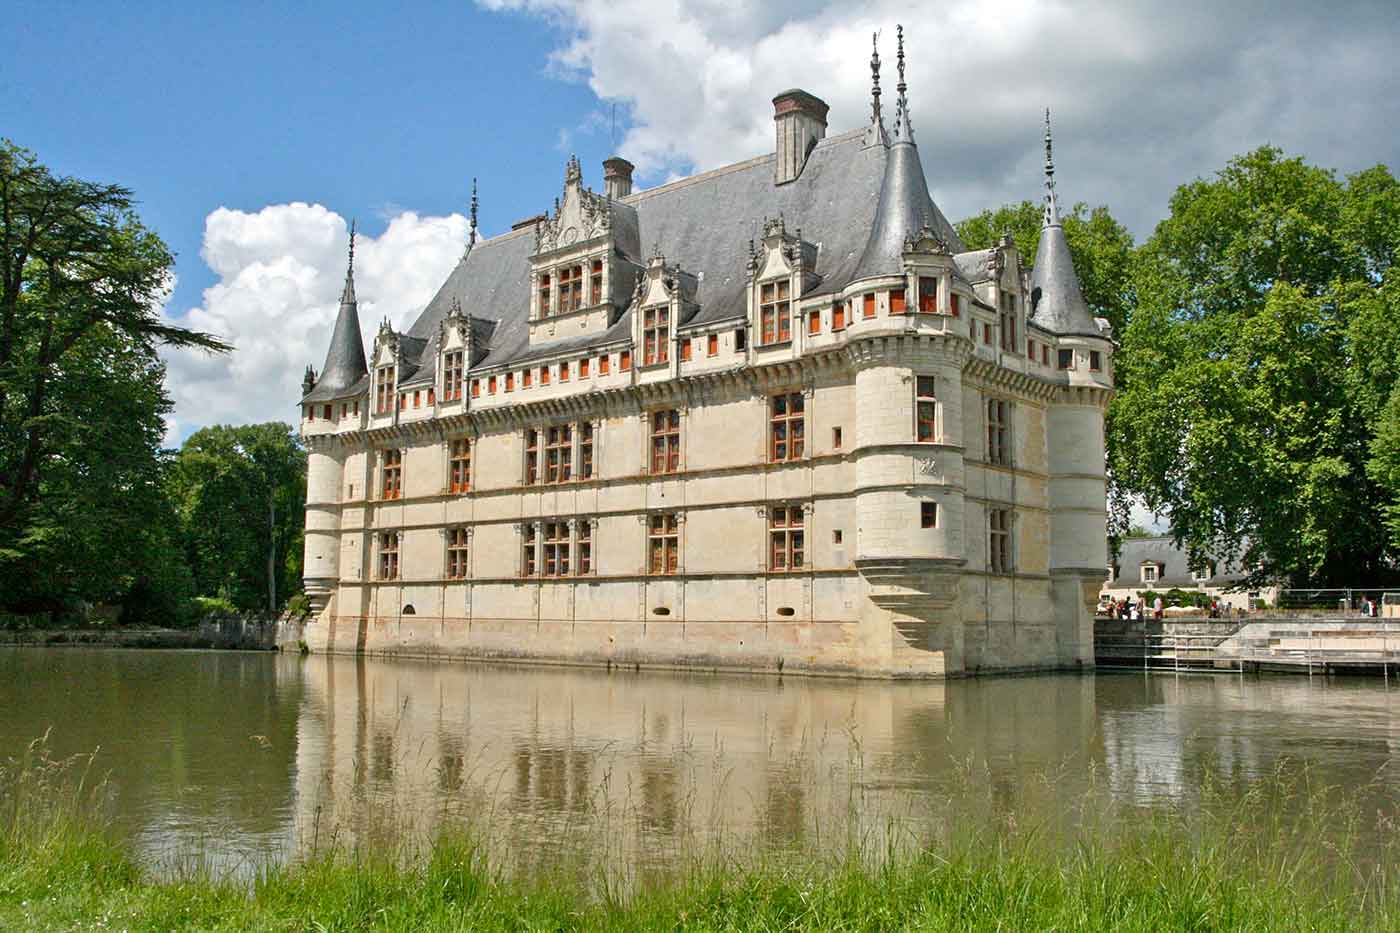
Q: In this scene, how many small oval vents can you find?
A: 2